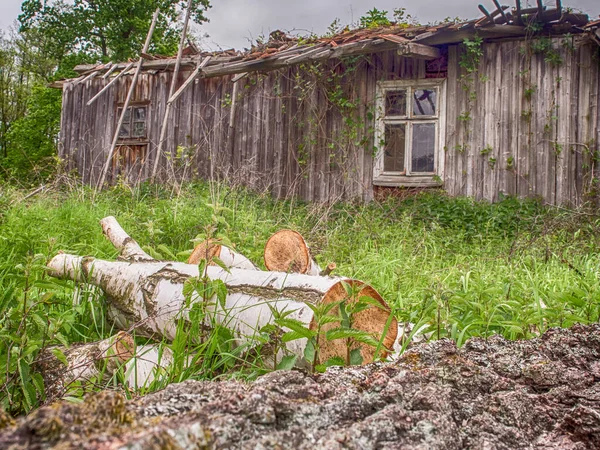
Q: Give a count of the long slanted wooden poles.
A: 2